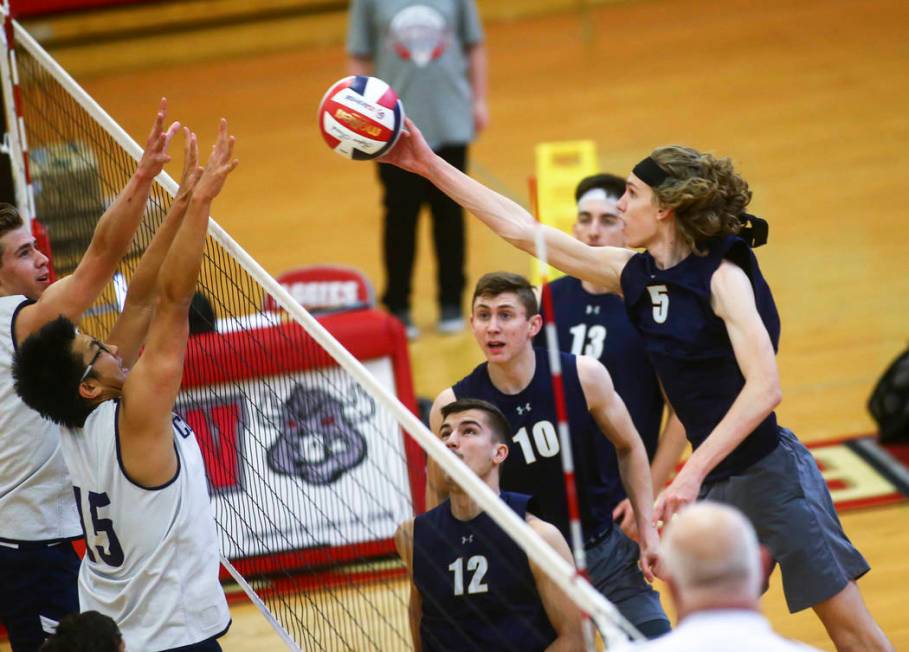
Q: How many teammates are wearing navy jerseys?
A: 4